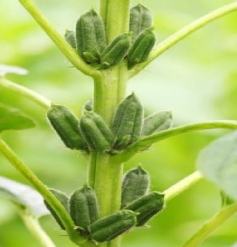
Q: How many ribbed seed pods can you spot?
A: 15